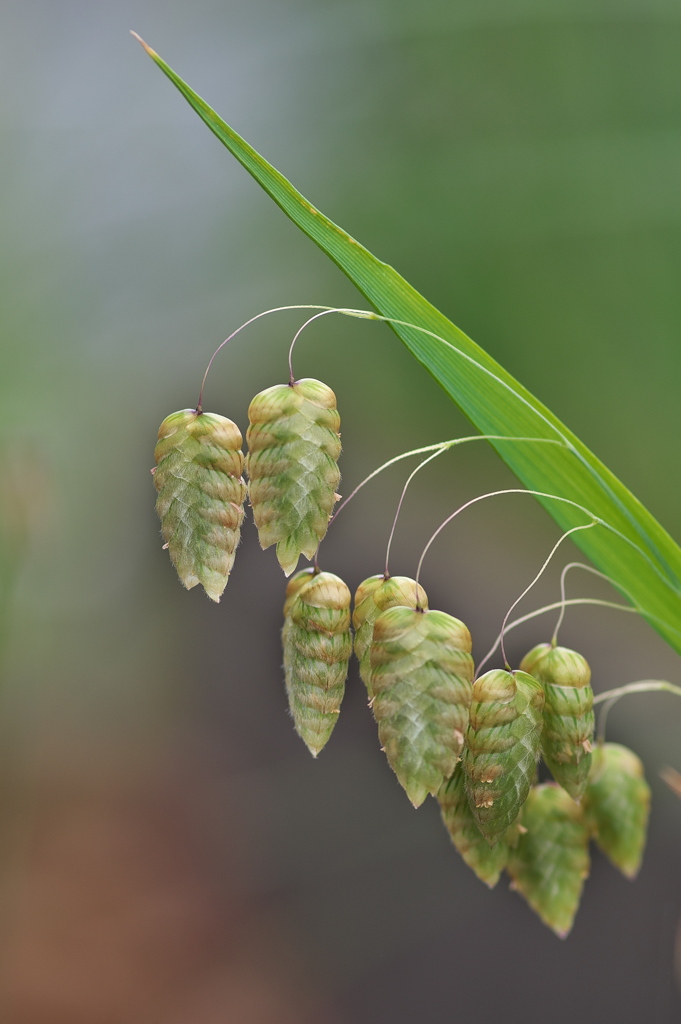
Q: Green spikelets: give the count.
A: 10